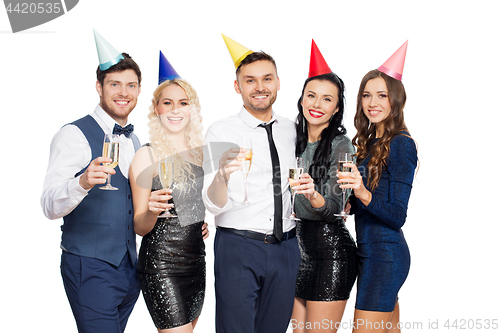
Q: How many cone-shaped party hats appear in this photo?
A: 5